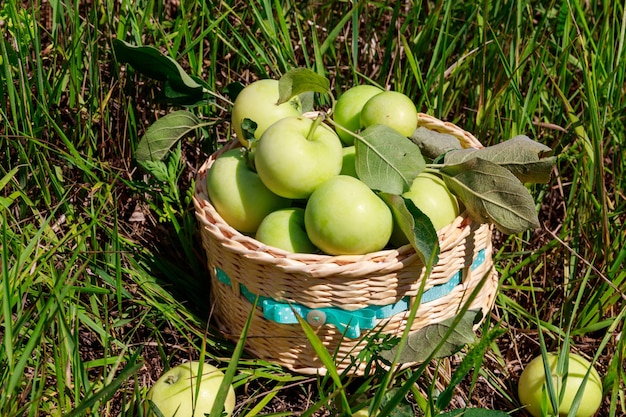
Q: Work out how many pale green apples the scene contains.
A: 11